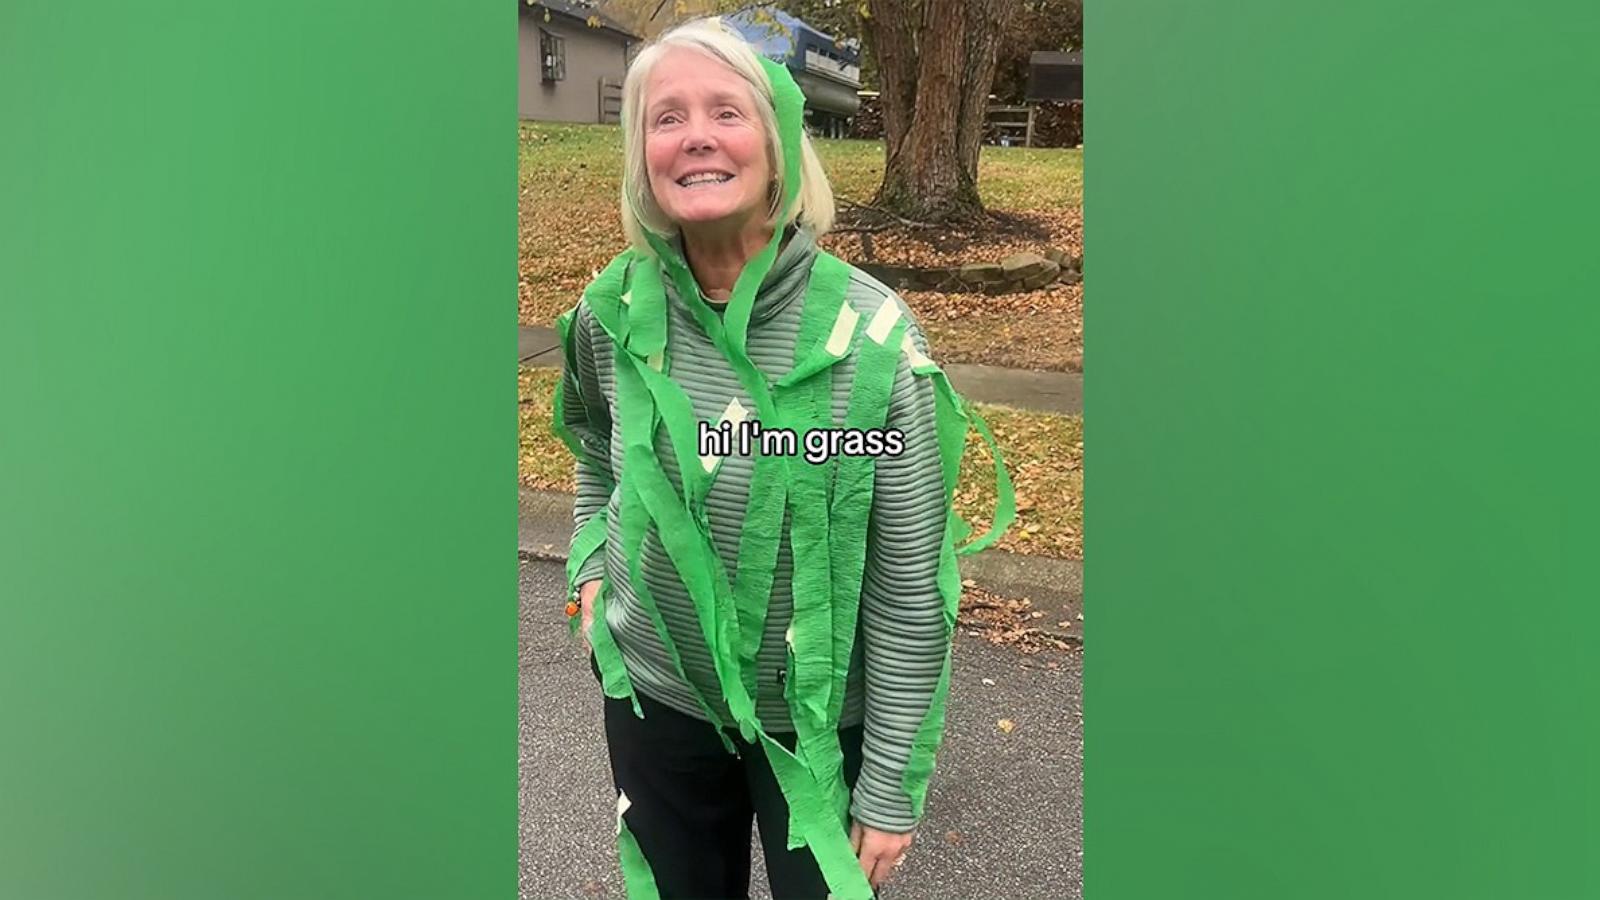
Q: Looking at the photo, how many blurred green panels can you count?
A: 2